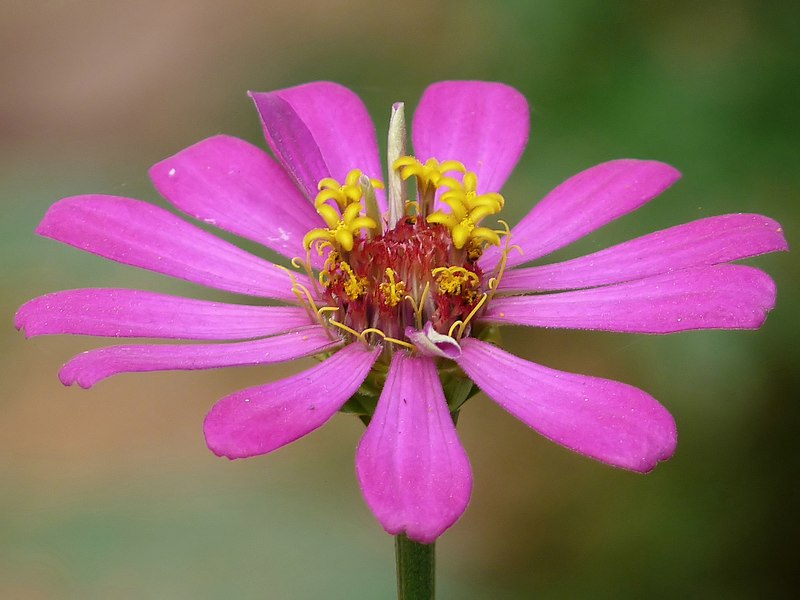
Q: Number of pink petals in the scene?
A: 12